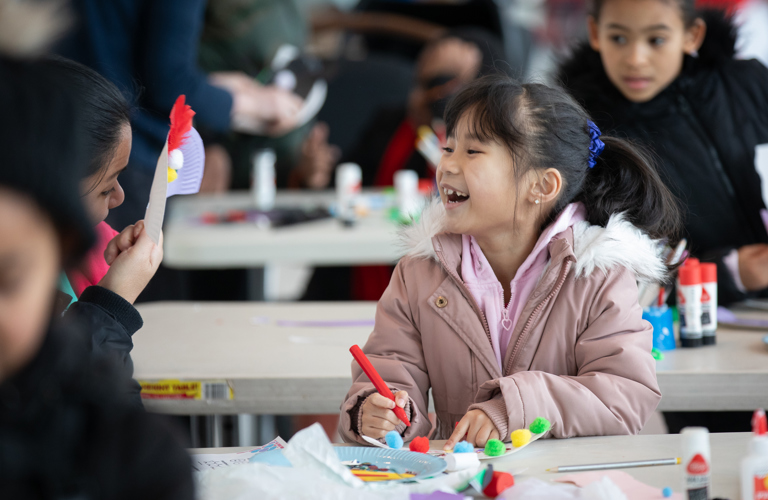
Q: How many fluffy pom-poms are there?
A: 8